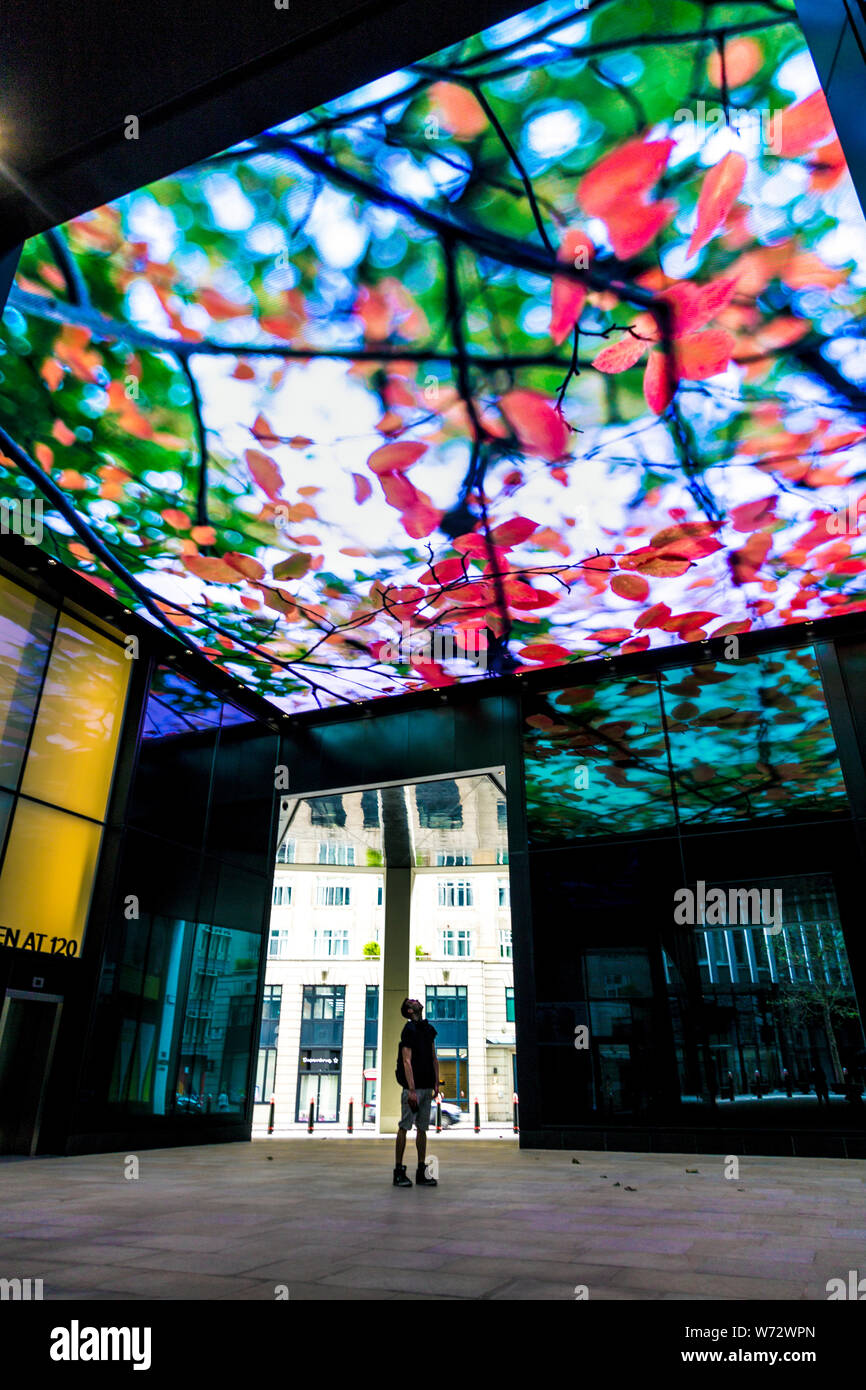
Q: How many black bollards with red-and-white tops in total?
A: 6